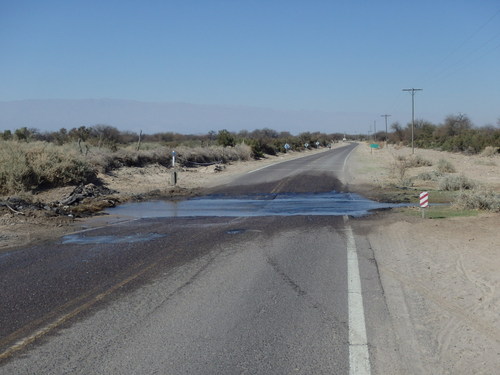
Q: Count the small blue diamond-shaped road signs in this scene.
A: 3